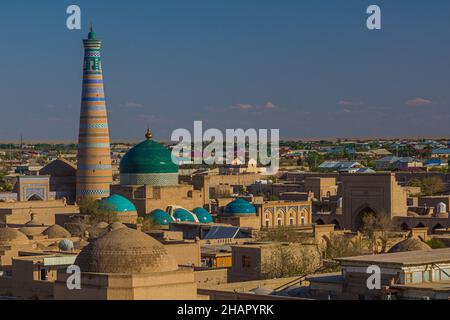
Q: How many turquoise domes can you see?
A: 6